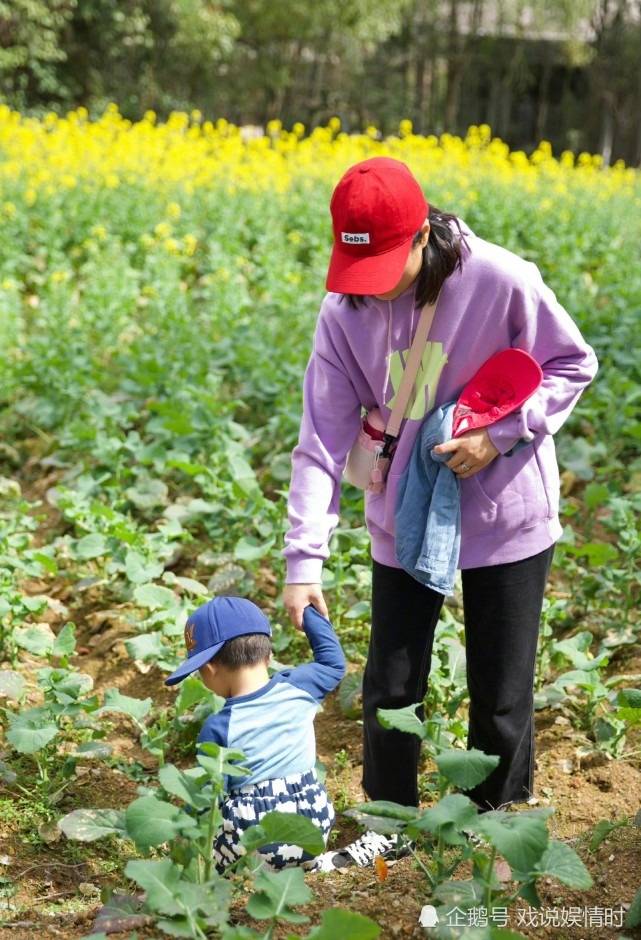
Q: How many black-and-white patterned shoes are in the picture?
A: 1